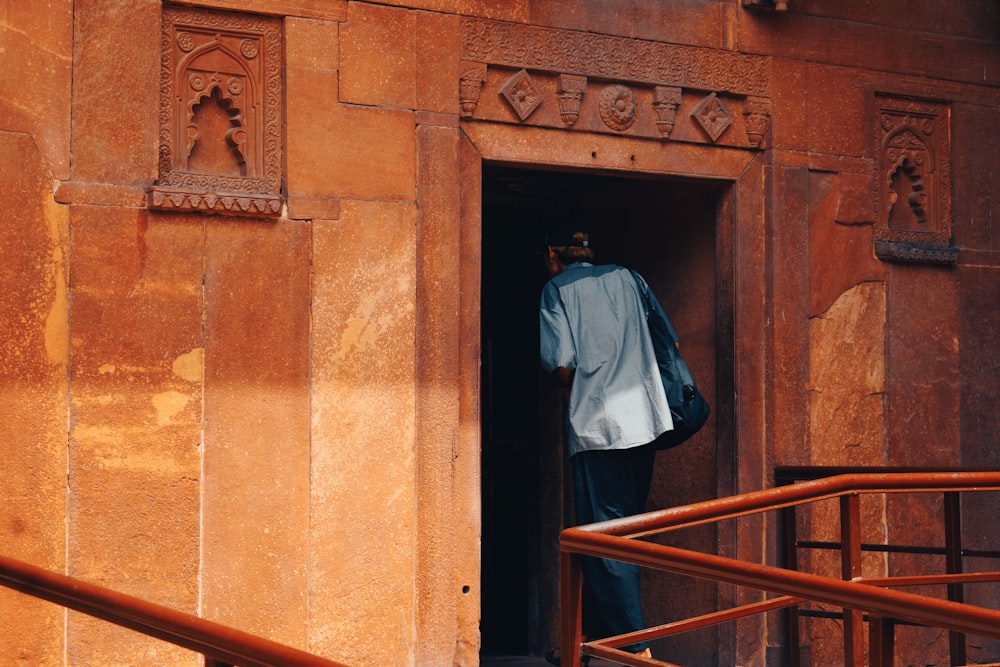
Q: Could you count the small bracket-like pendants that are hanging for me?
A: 4